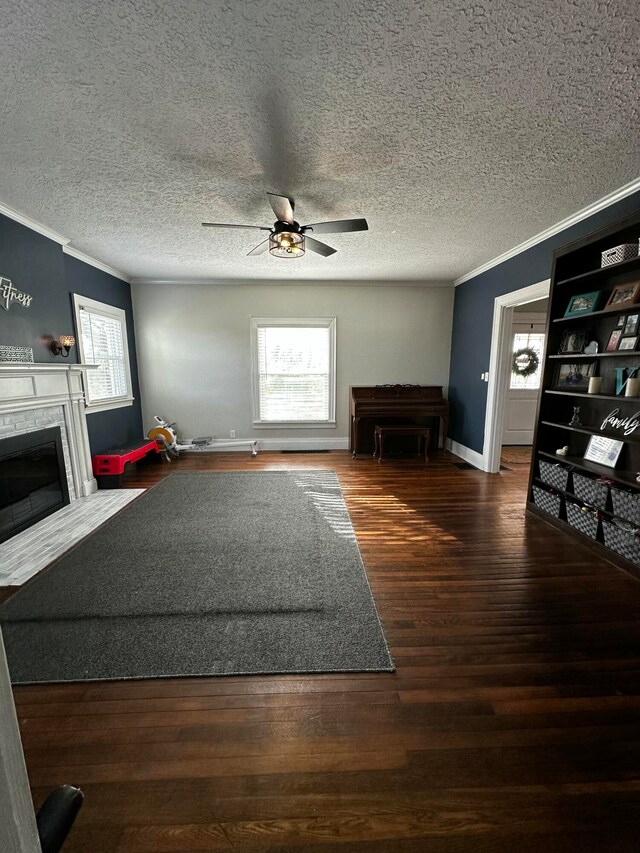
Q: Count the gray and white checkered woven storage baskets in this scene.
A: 6